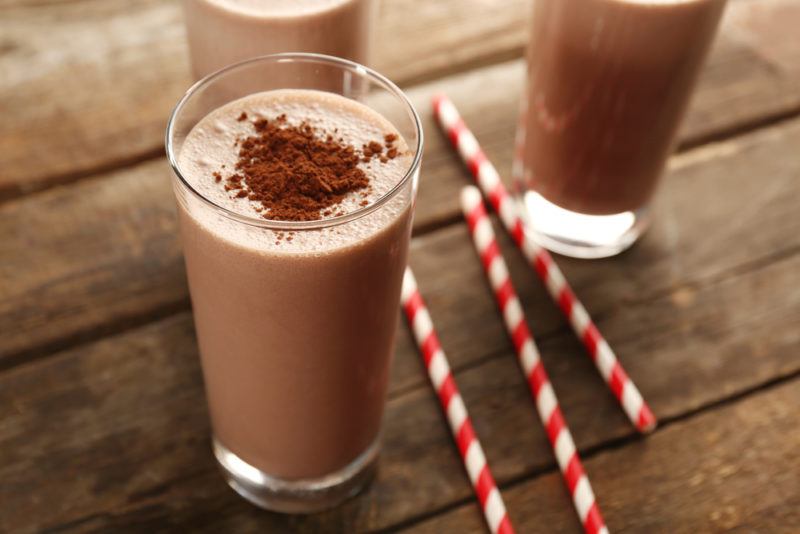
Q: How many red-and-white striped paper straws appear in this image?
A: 3